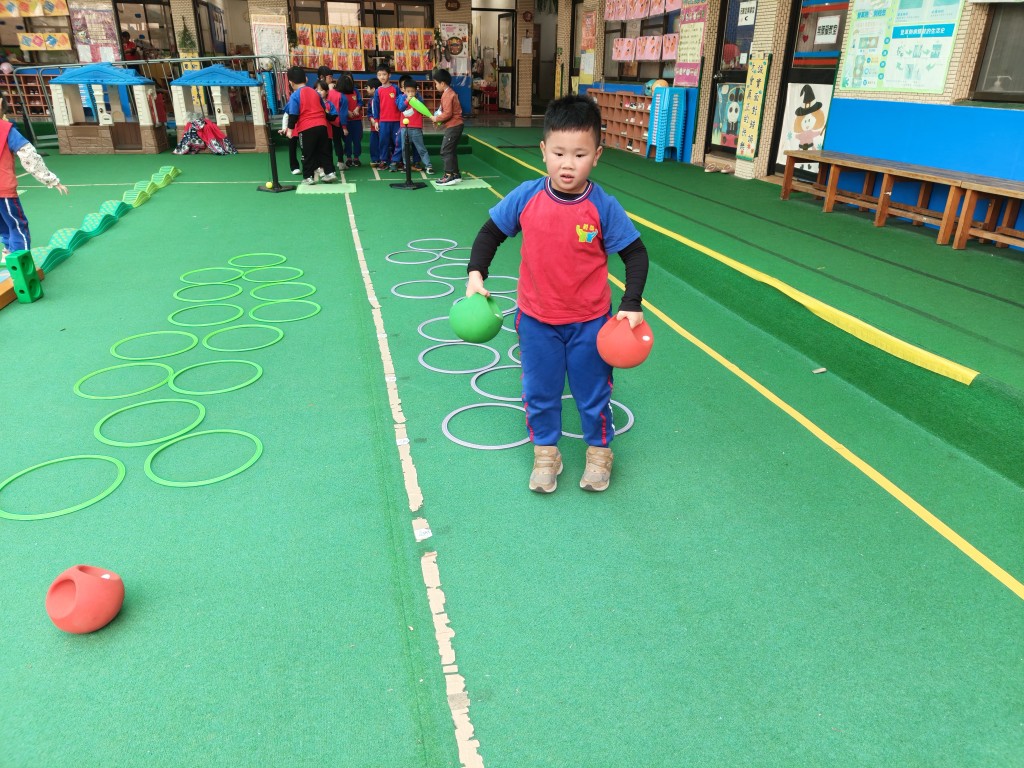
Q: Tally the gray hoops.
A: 14